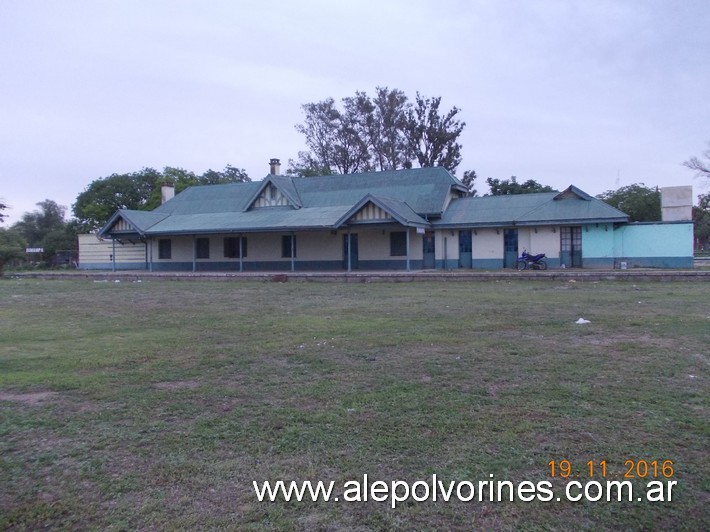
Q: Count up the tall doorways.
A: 5